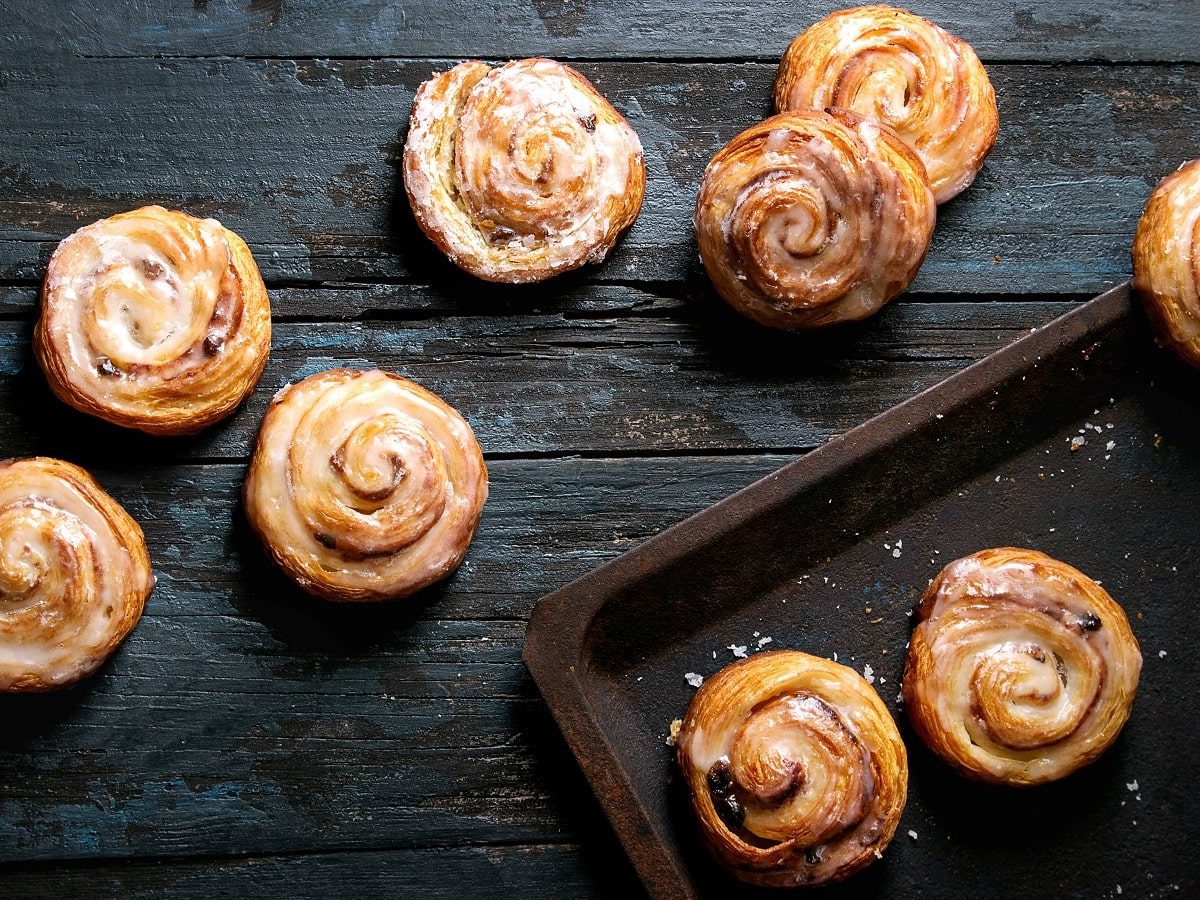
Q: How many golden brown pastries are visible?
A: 9